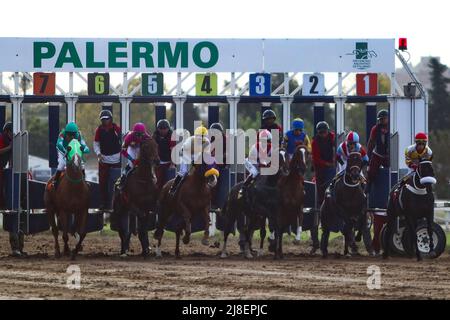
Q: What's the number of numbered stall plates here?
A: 7